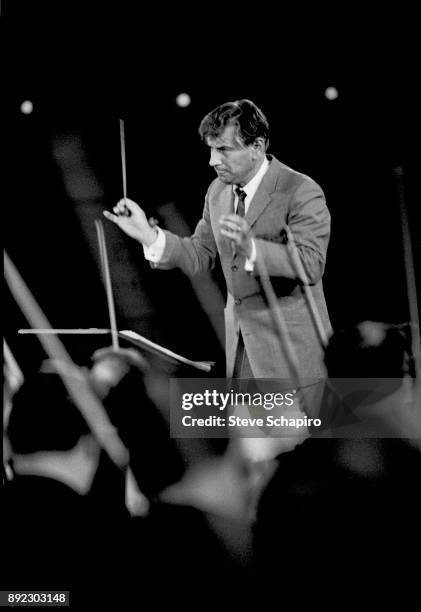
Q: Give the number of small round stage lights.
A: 3